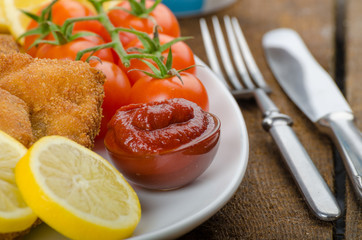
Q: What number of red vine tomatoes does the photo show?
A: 6